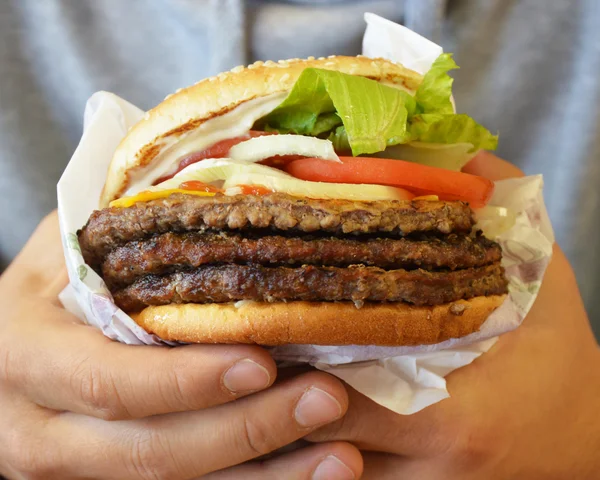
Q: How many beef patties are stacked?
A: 3